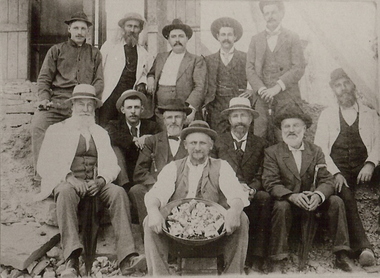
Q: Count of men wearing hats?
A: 12